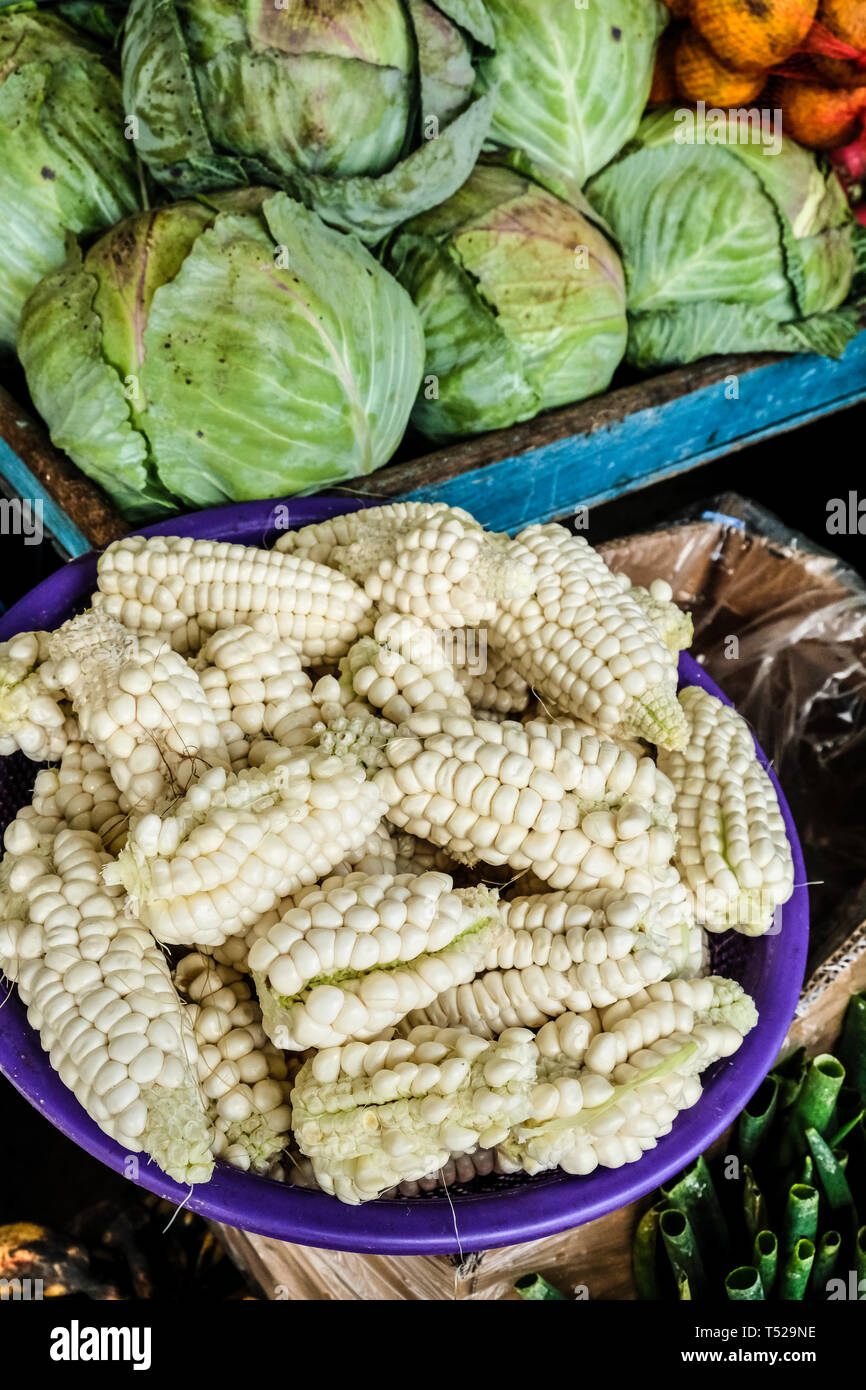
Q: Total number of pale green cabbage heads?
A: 6